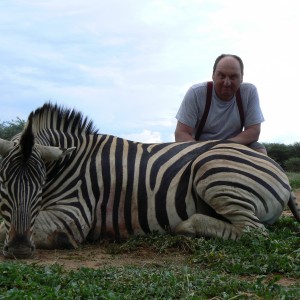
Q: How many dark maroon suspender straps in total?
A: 2